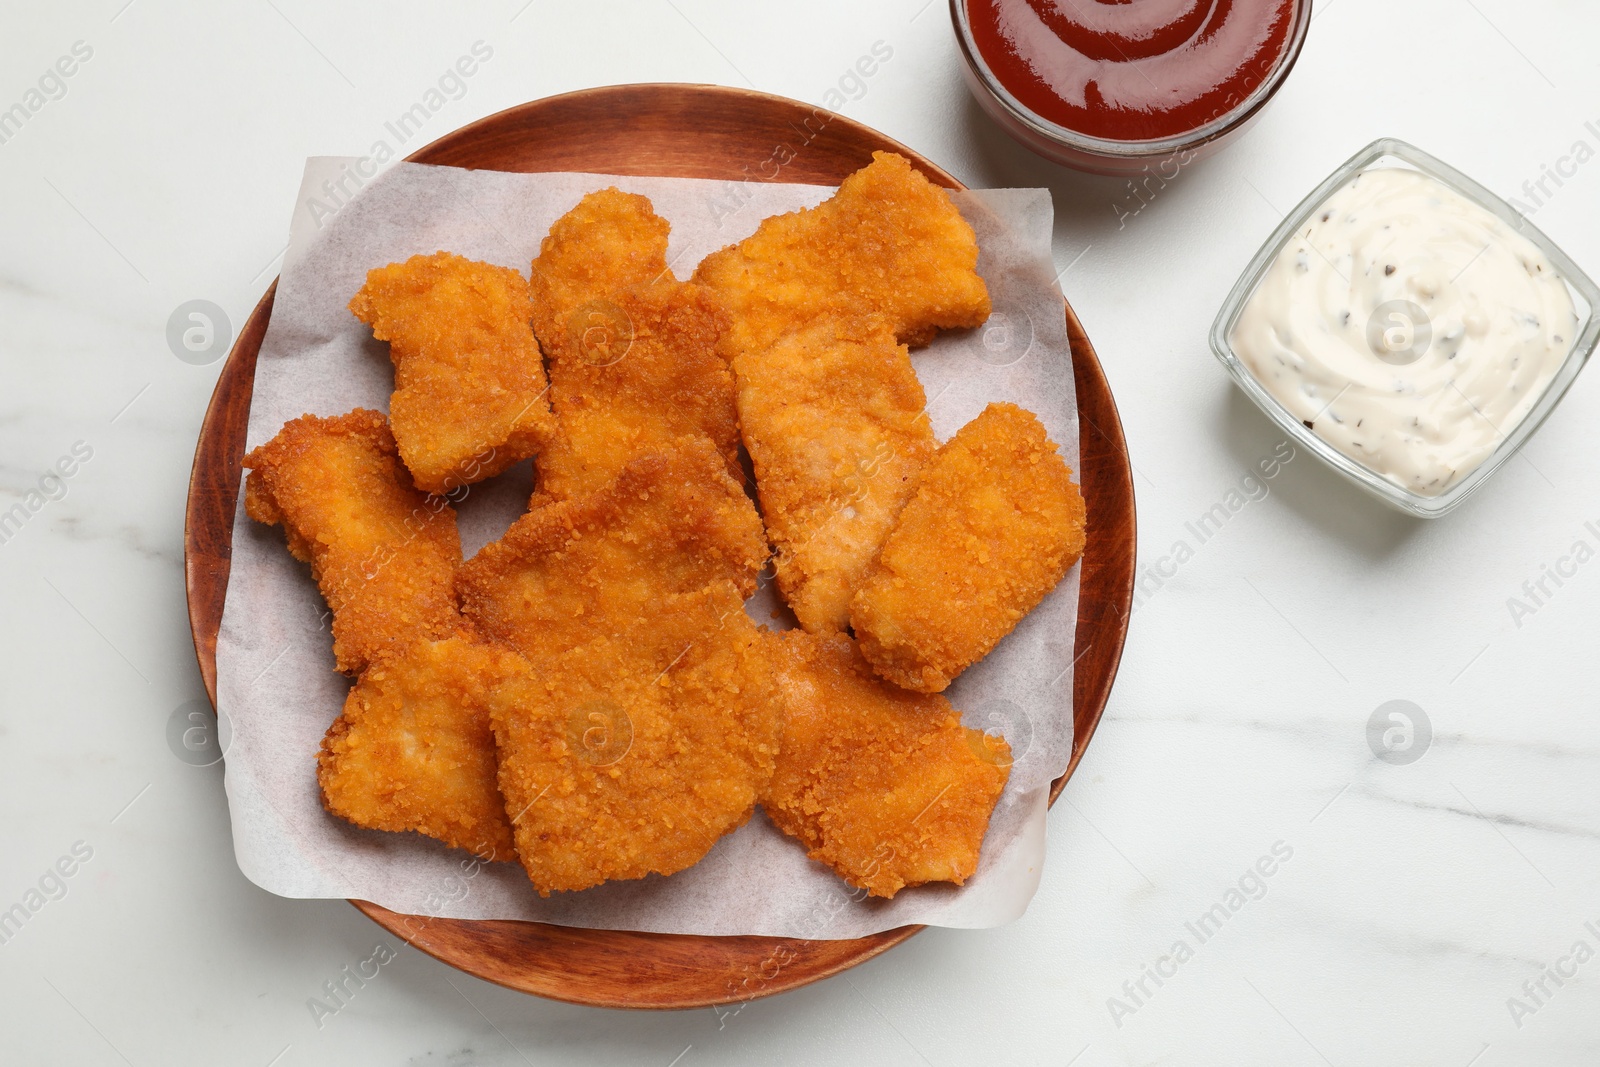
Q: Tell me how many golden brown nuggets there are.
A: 10